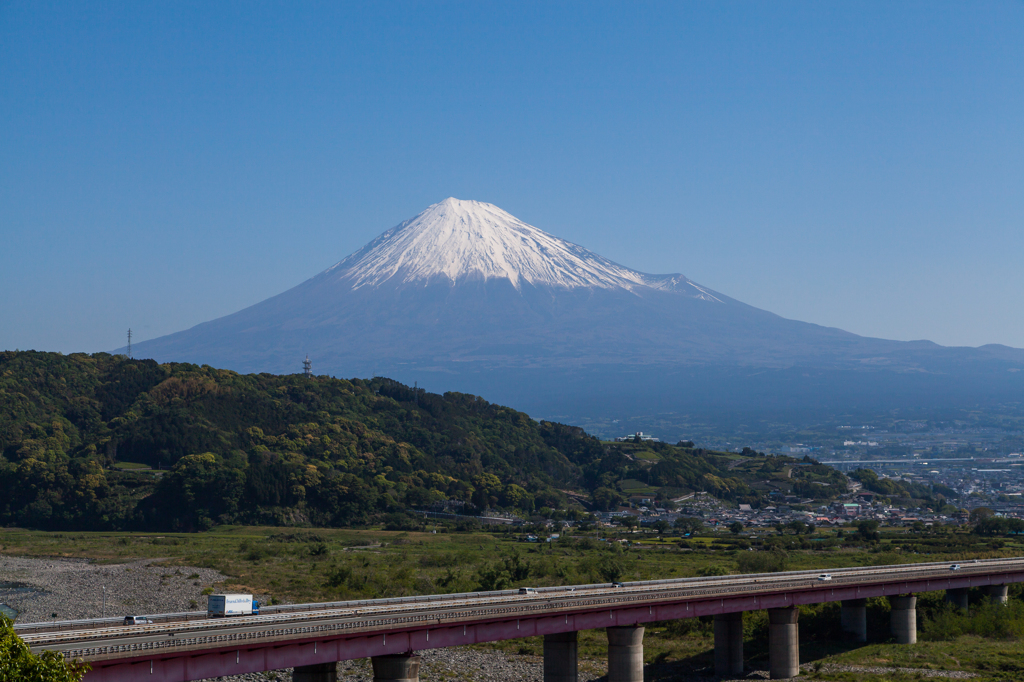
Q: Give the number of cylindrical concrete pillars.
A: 10